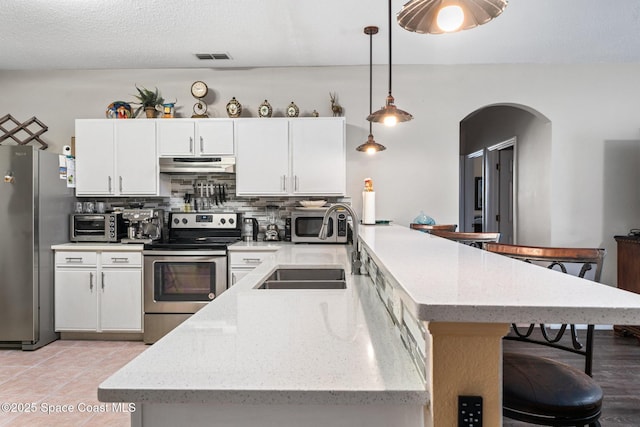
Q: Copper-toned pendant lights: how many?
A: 3